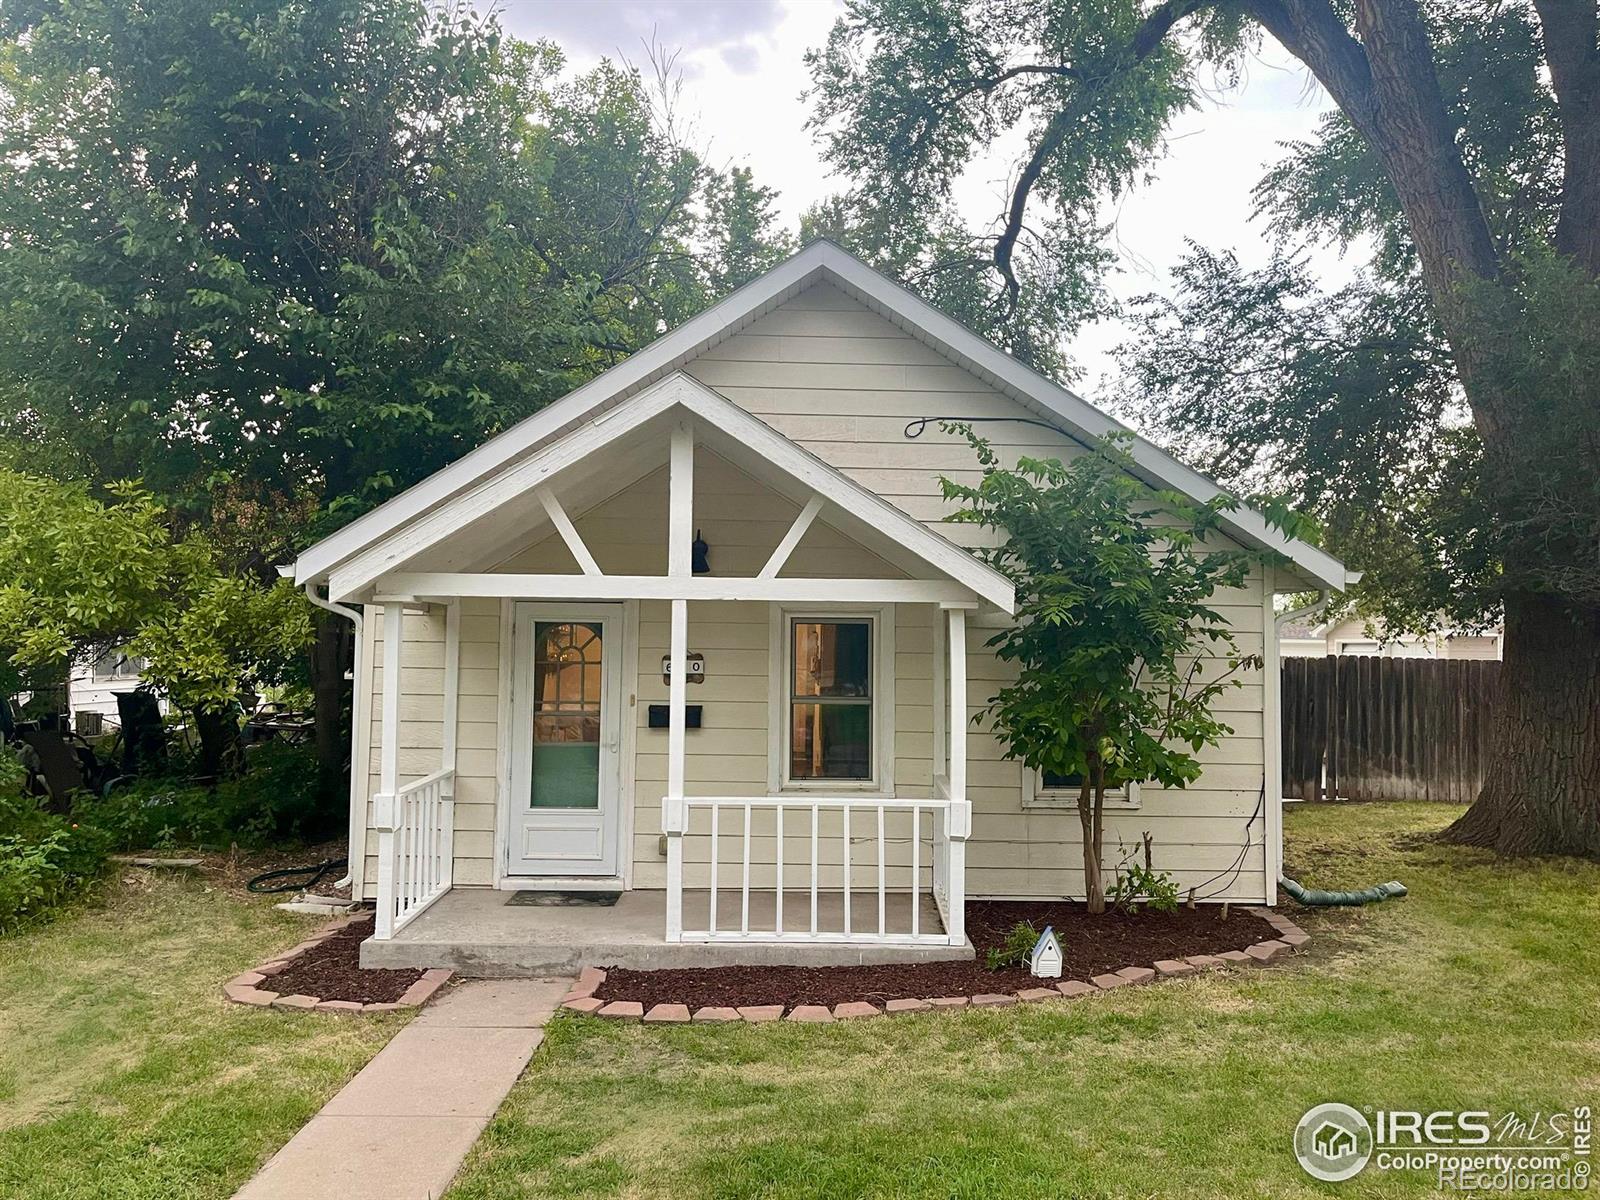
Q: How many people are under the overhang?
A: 0